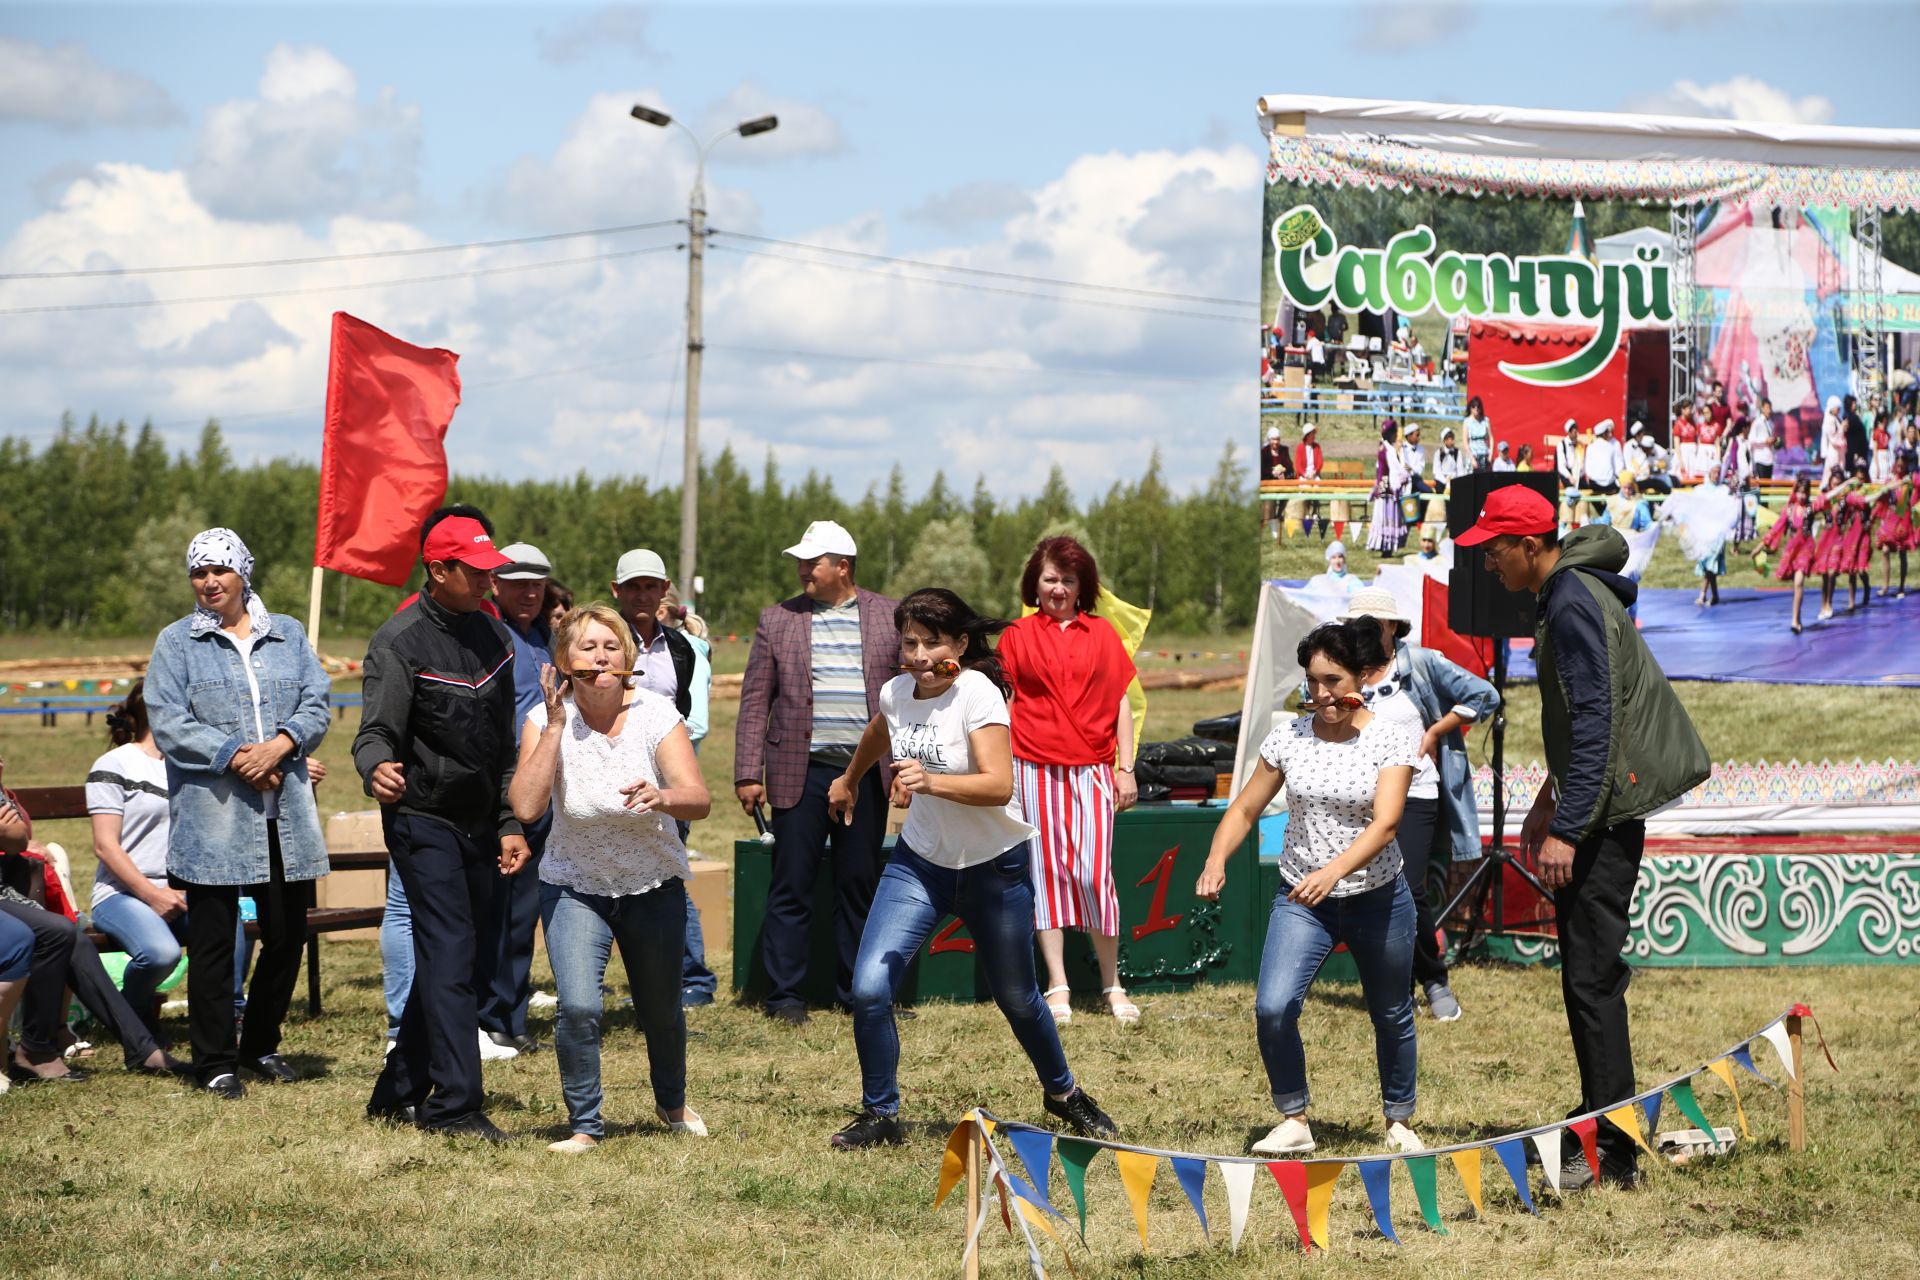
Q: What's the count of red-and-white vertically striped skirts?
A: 1